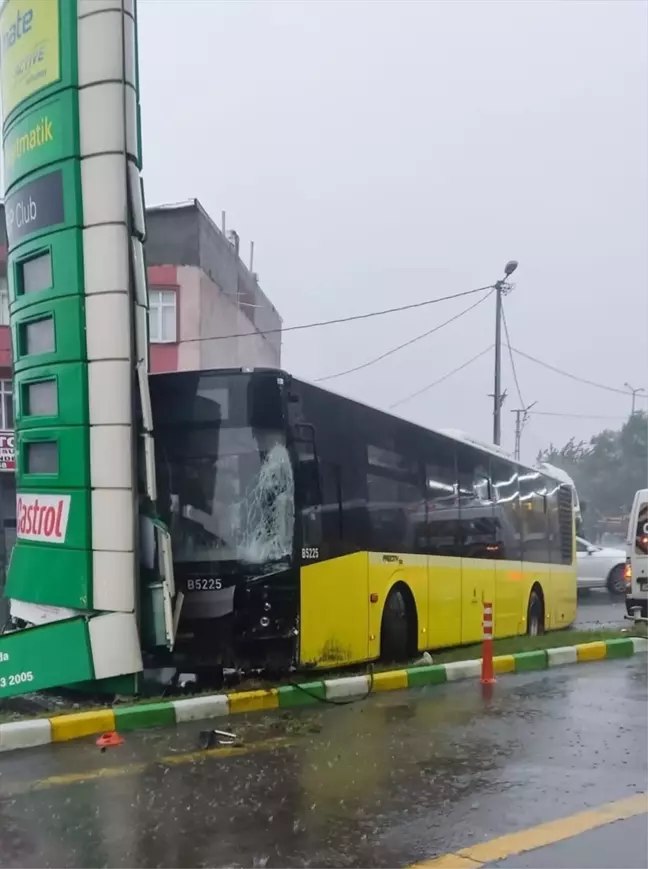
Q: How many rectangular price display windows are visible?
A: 4